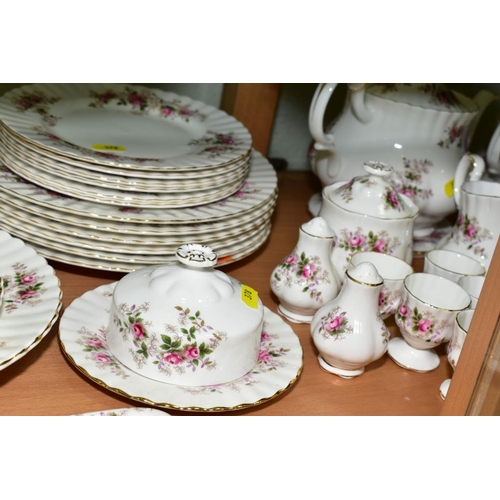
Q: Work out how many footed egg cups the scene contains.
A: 5